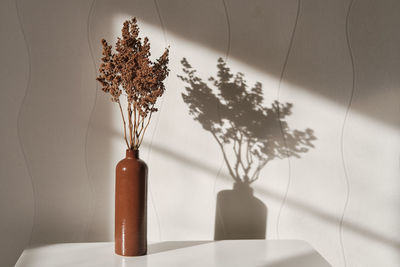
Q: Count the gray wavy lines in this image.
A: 6